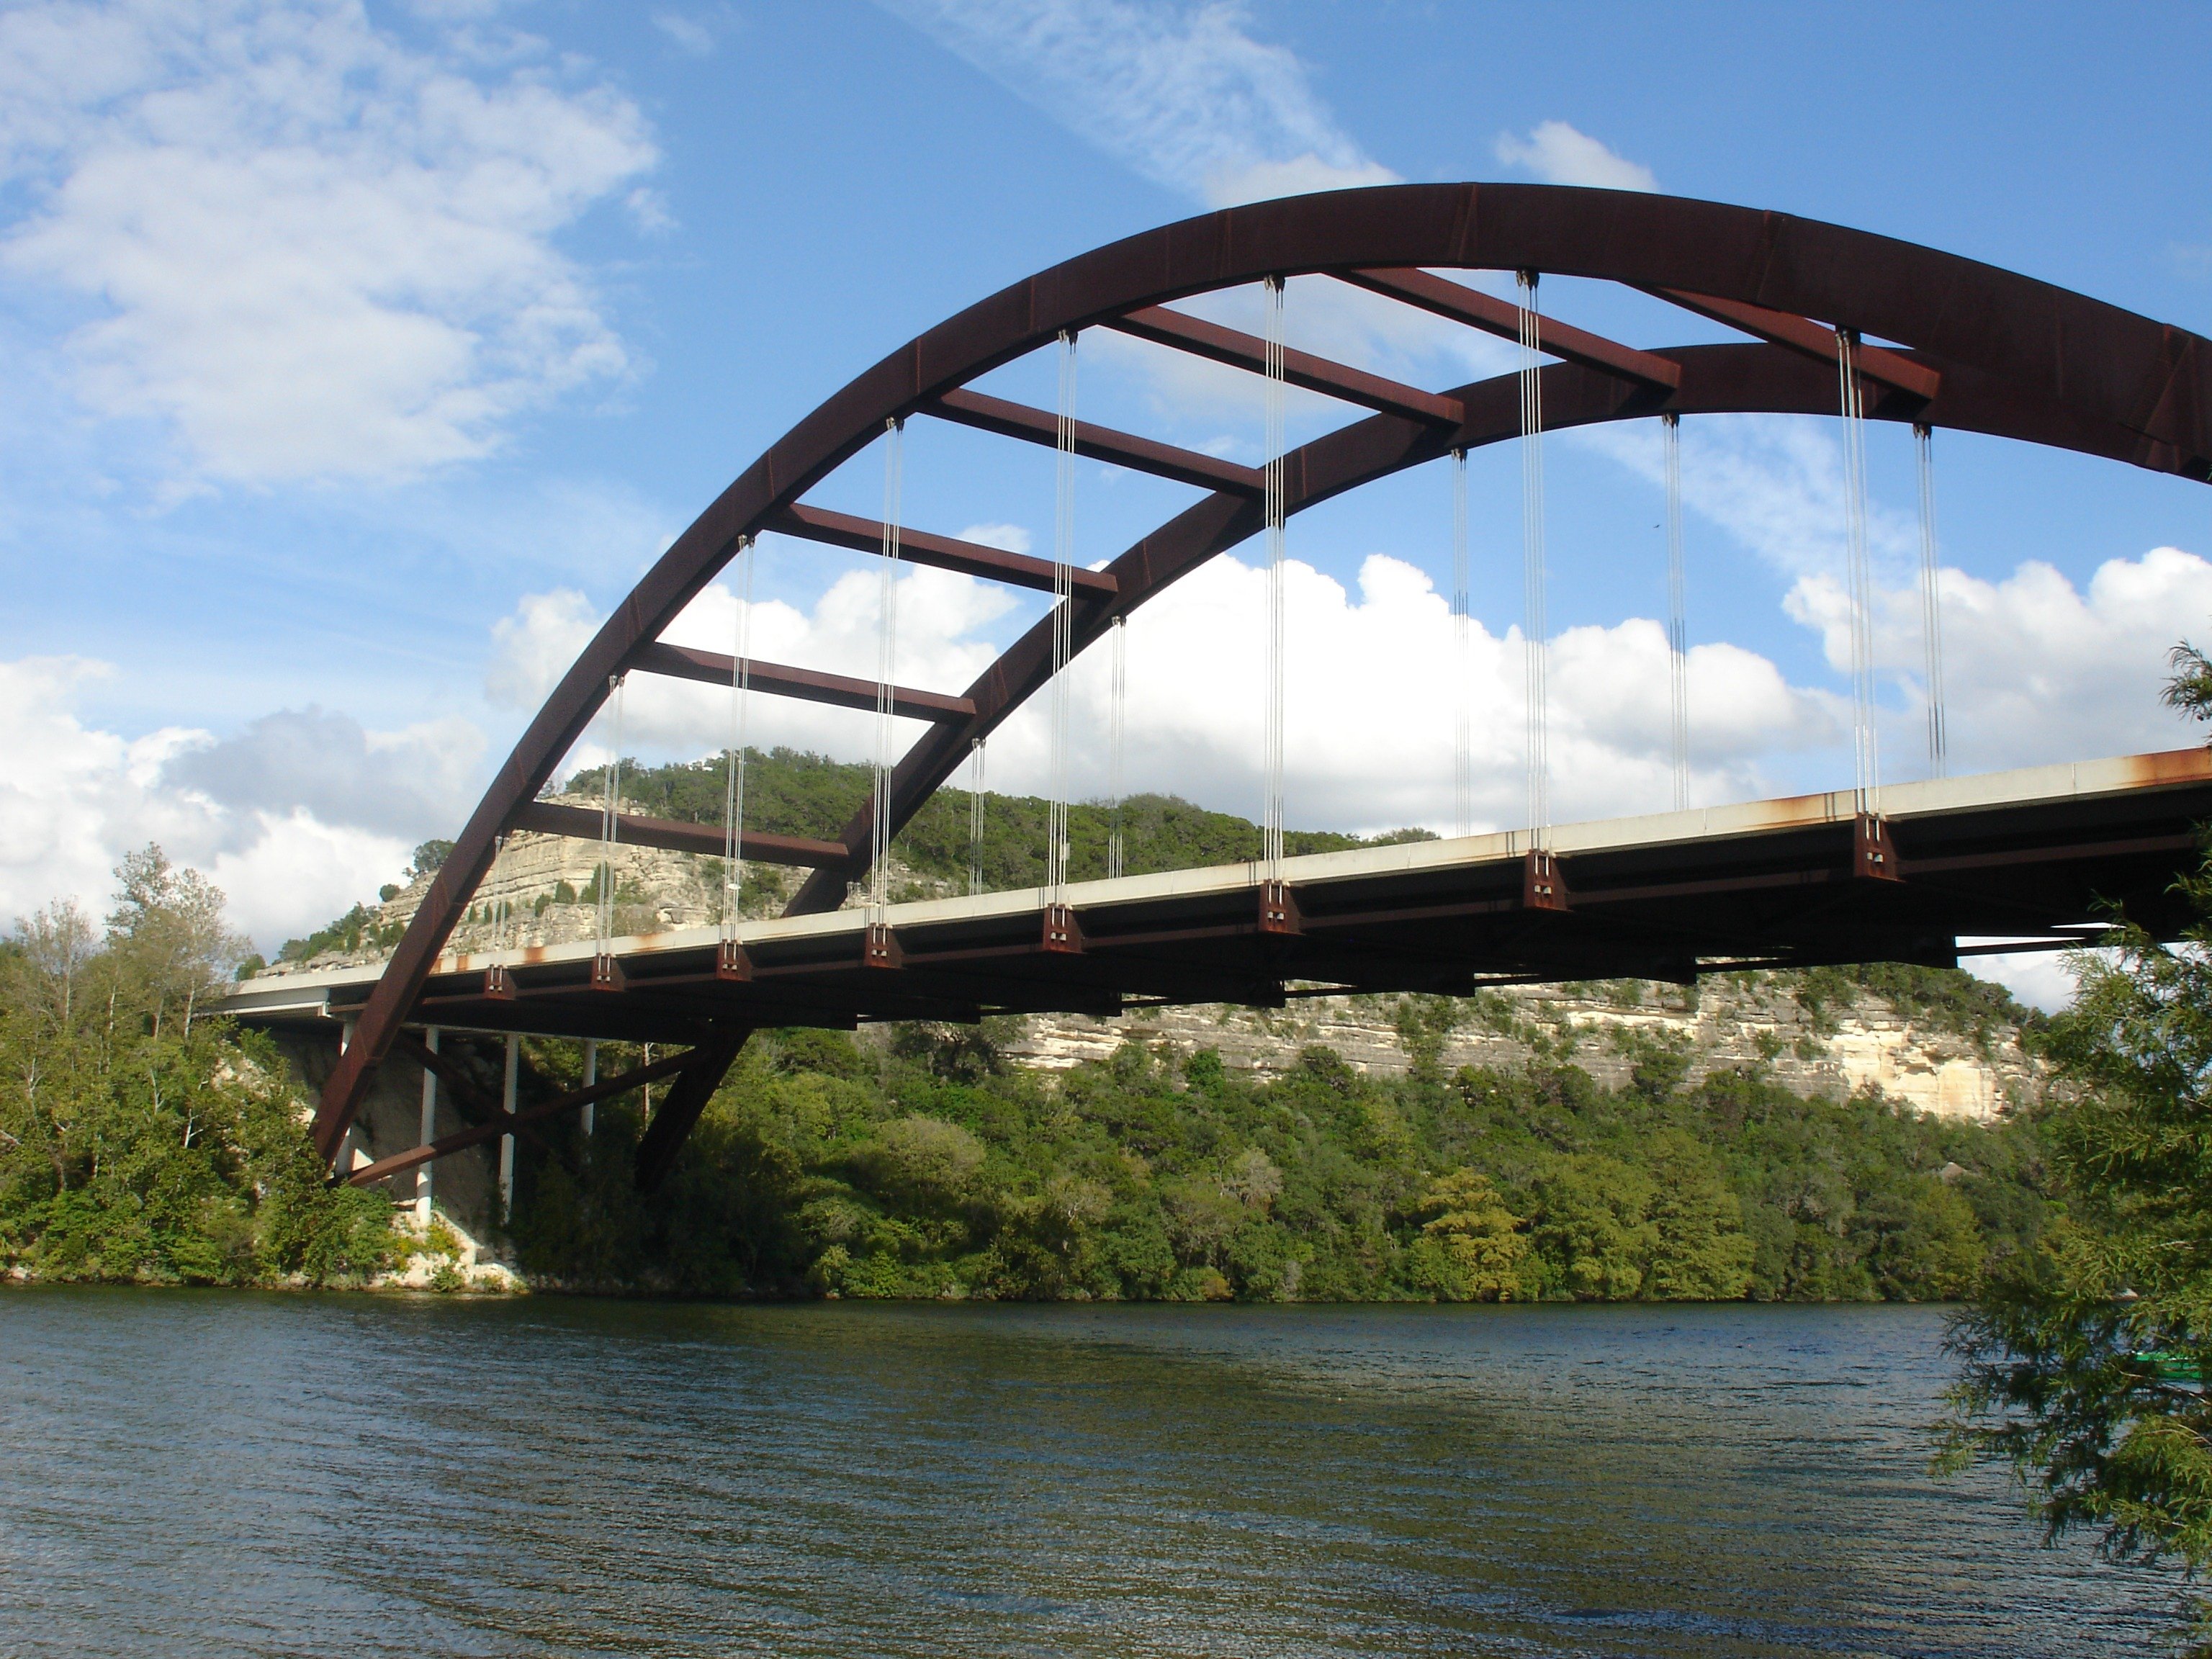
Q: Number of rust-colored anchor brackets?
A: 8